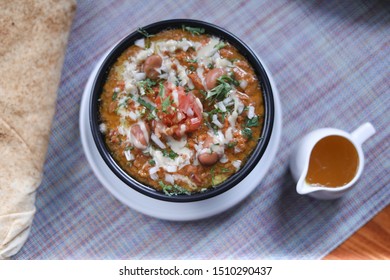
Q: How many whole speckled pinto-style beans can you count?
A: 4